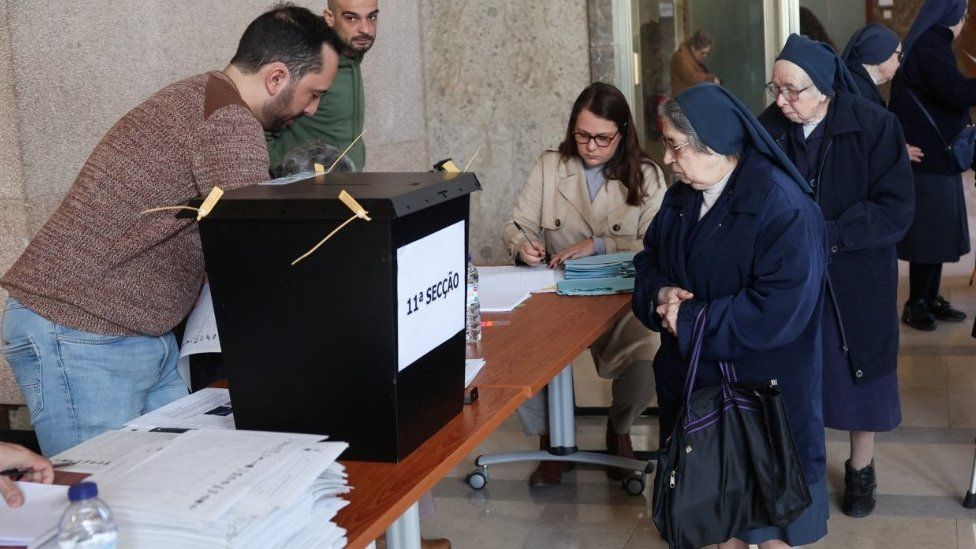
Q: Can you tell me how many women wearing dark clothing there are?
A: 4